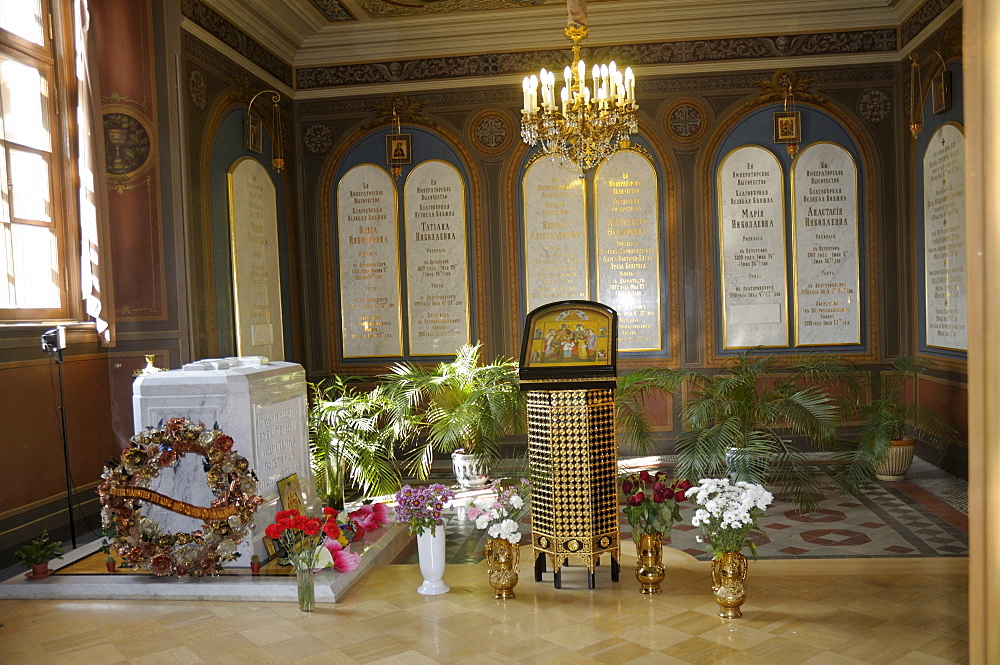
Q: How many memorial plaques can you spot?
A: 8